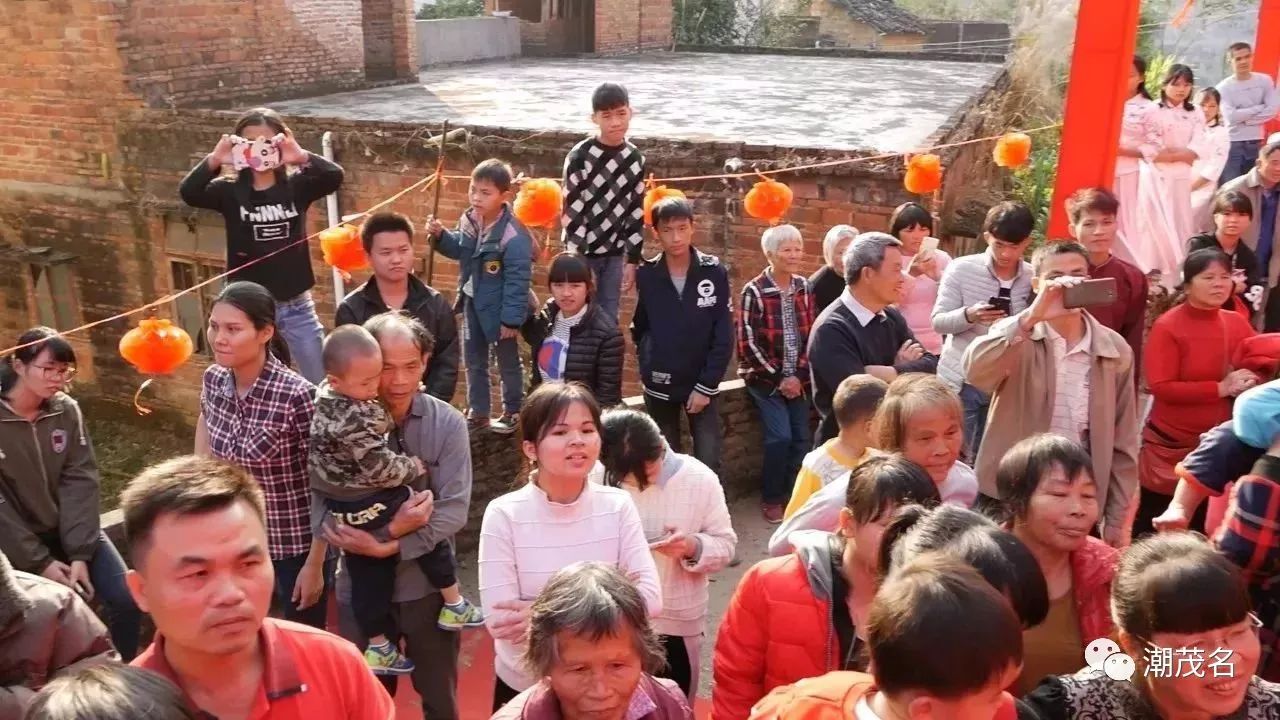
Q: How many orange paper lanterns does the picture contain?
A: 7